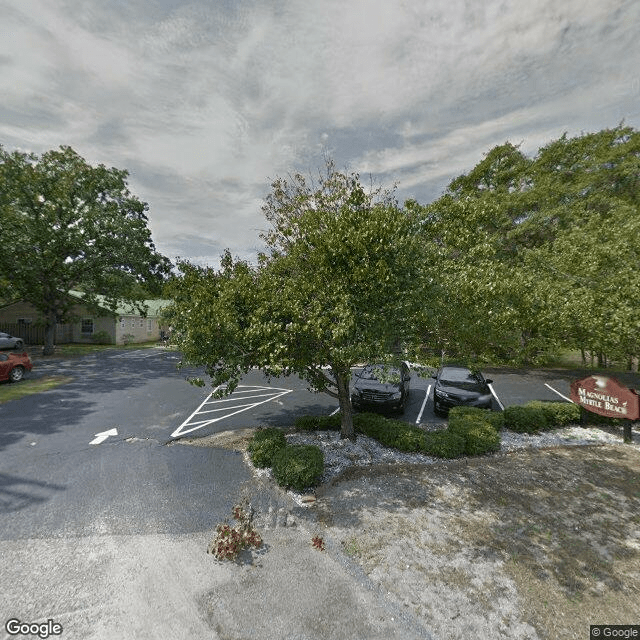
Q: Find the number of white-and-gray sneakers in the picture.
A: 0